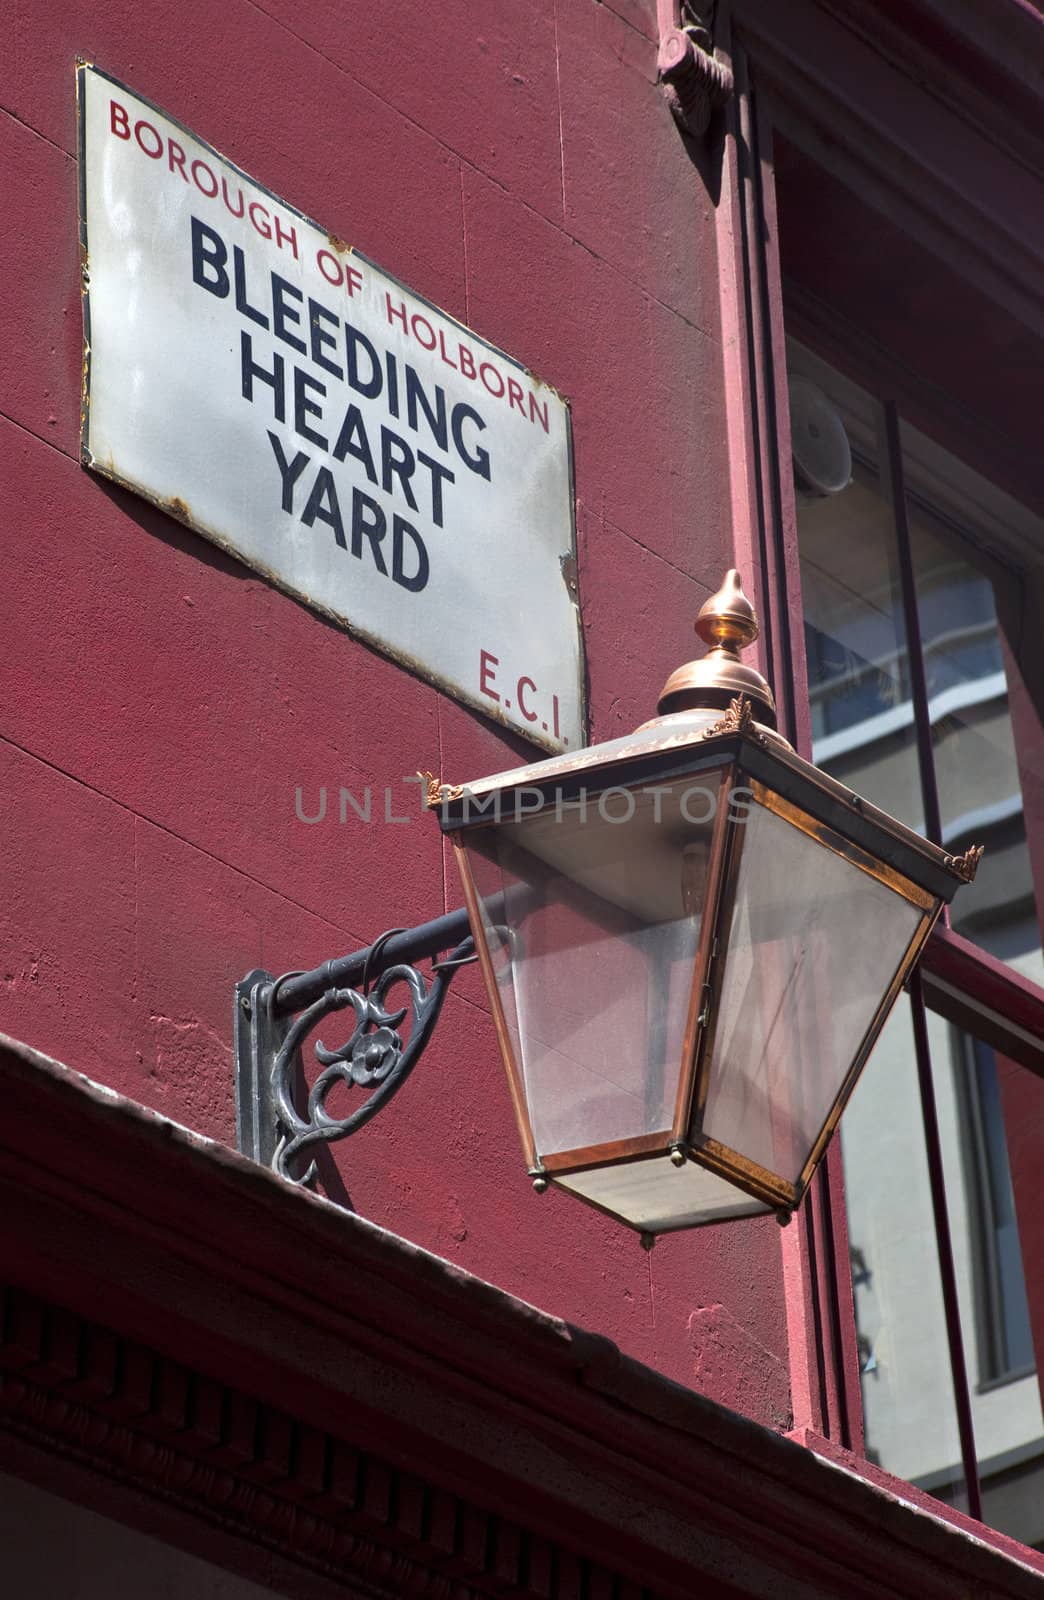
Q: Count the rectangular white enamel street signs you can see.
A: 1